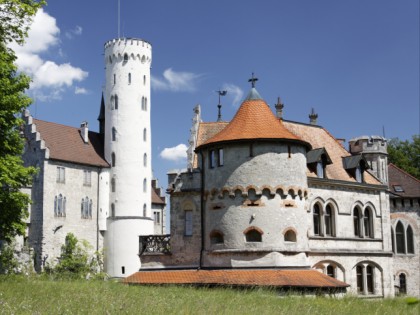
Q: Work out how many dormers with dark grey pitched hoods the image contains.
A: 2